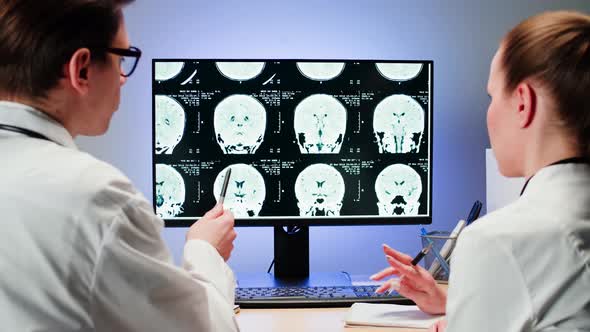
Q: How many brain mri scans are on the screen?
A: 12